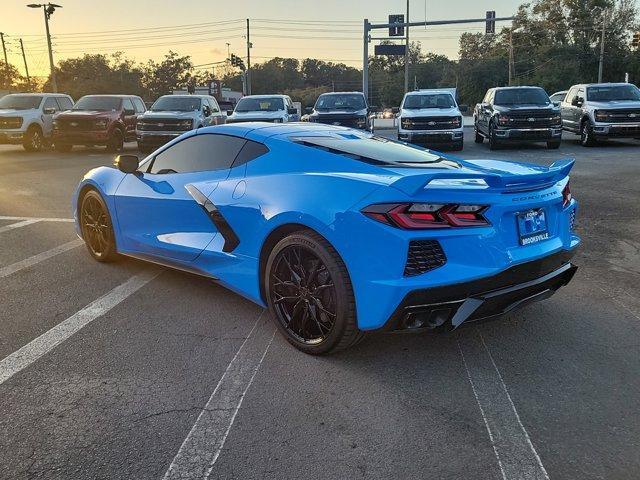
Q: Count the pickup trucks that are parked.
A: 8